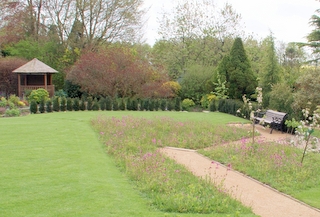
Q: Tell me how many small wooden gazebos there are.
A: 1